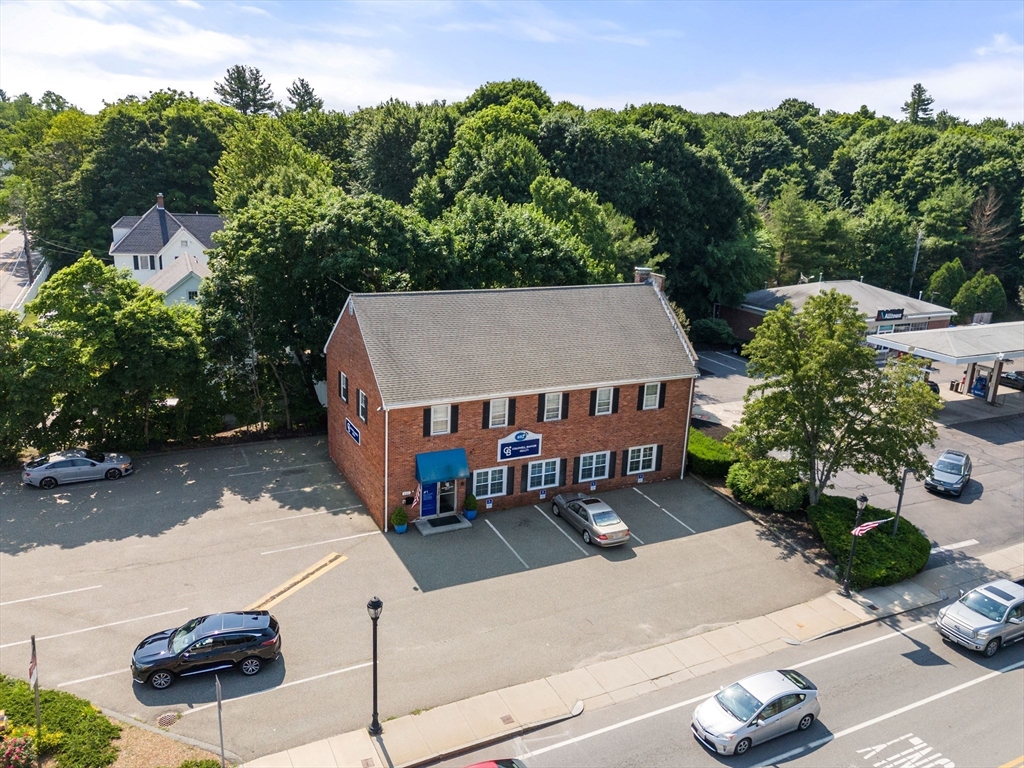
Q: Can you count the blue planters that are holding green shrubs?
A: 2